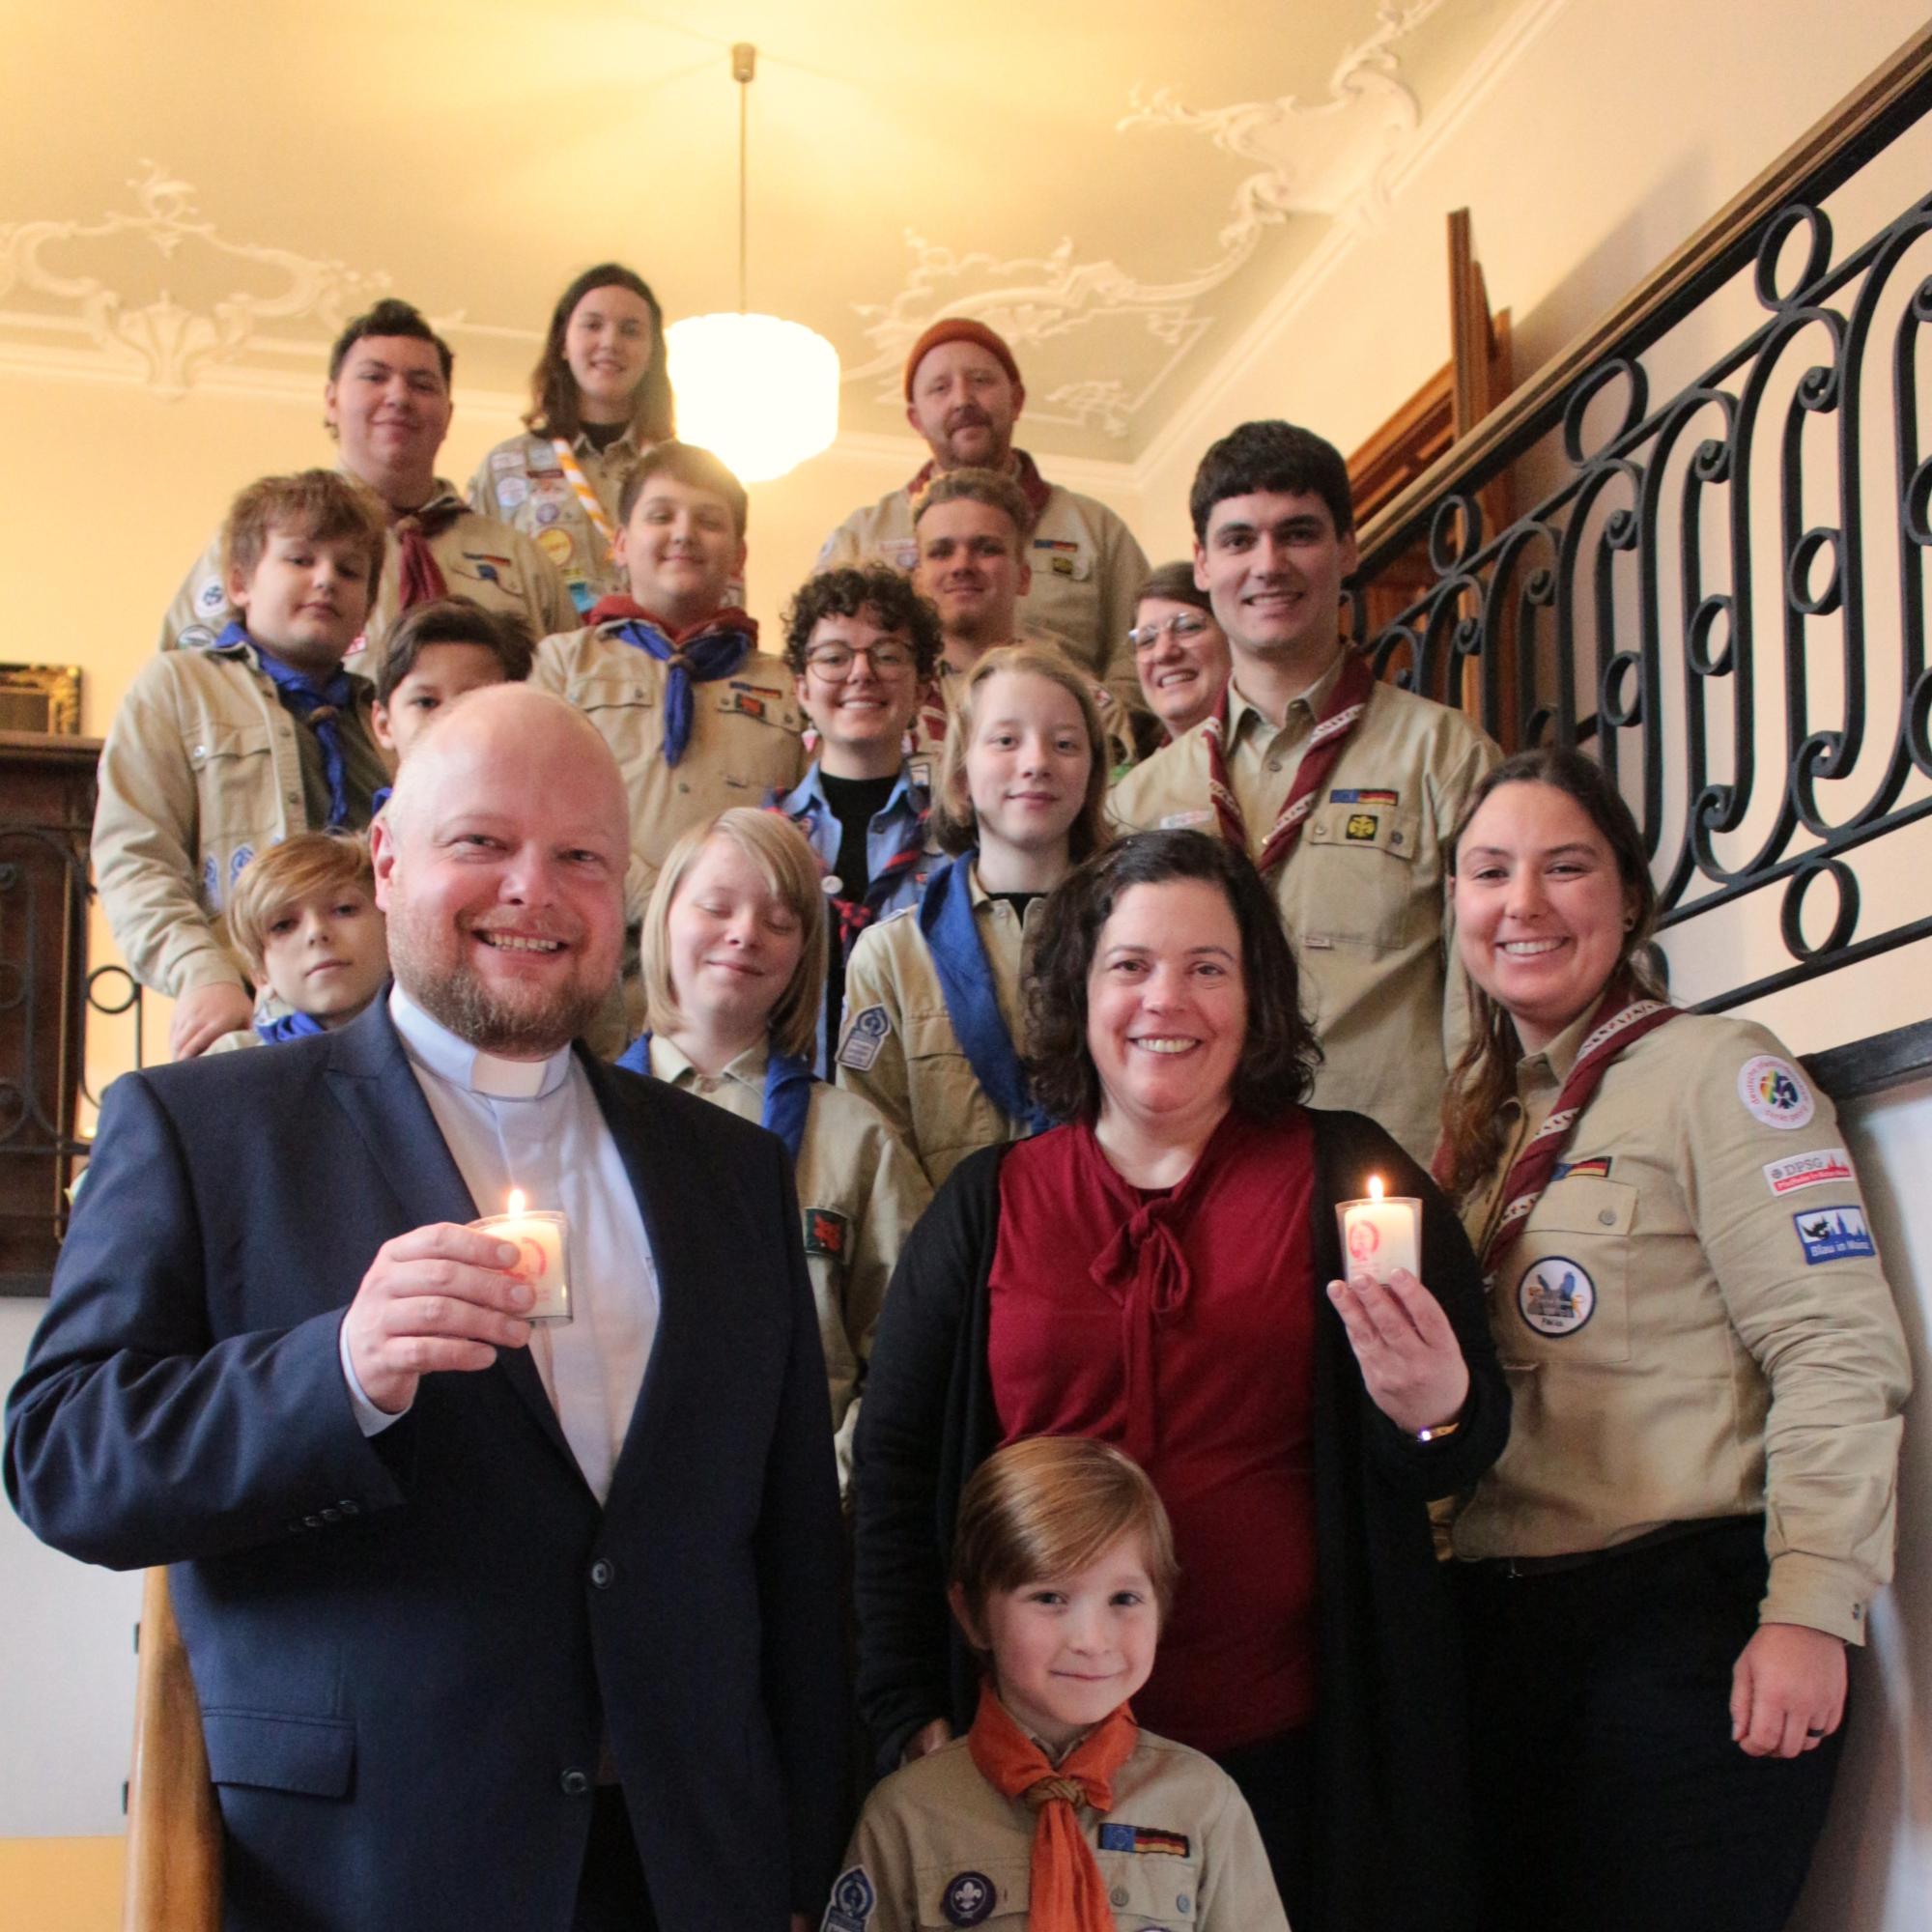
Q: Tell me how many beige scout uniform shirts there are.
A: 12